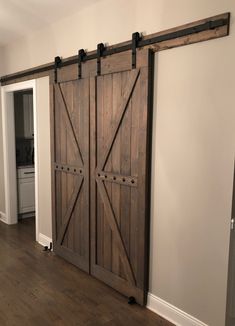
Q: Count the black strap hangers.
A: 4